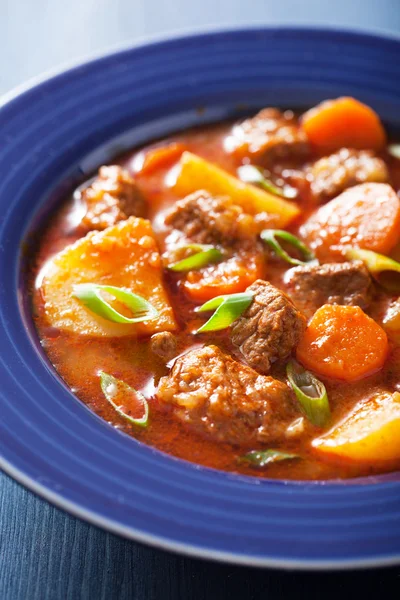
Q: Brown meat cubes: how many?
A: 7